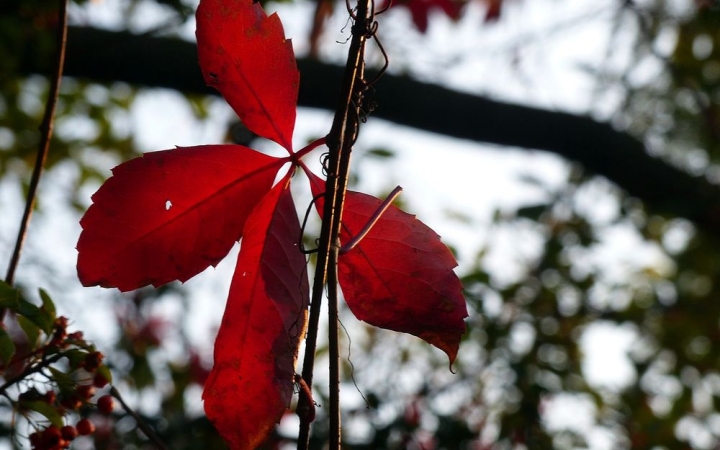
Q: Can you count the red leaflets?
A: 4